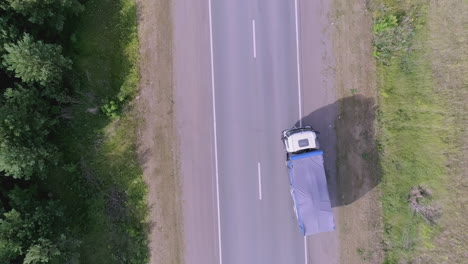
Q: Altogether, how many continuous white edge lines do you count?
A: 2